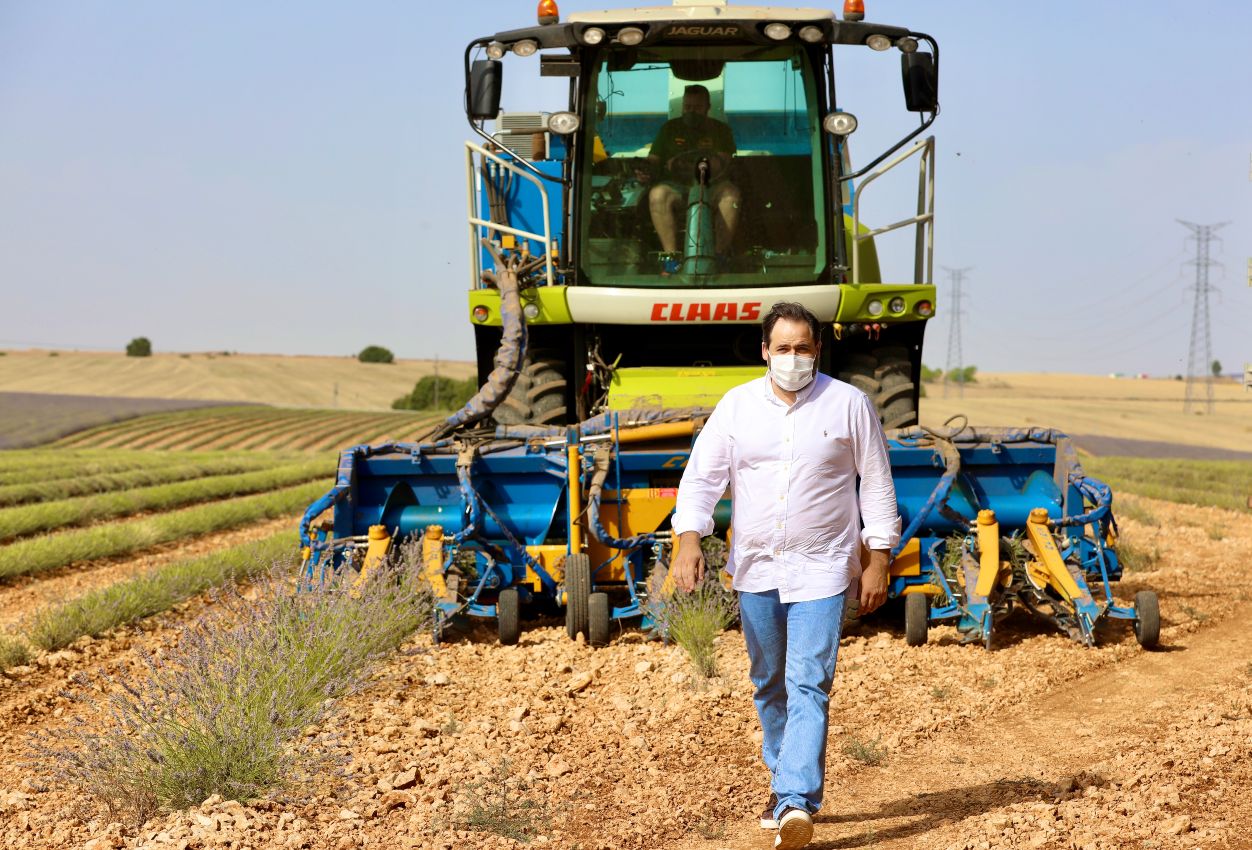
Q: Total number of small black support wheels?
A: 5